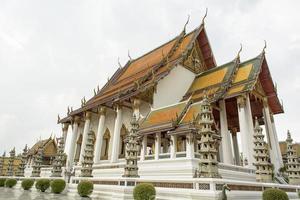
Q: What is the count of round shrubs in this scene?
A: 8